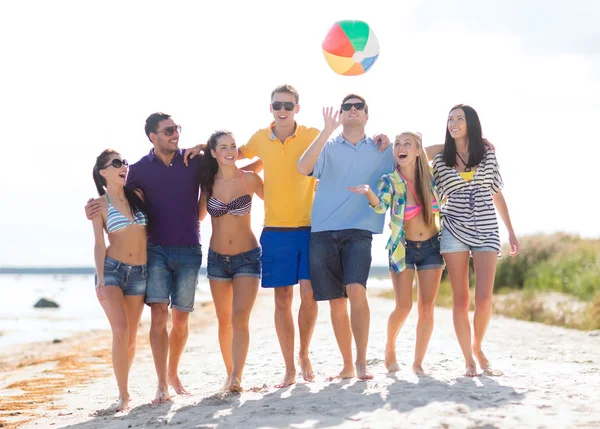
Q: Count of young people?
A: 7